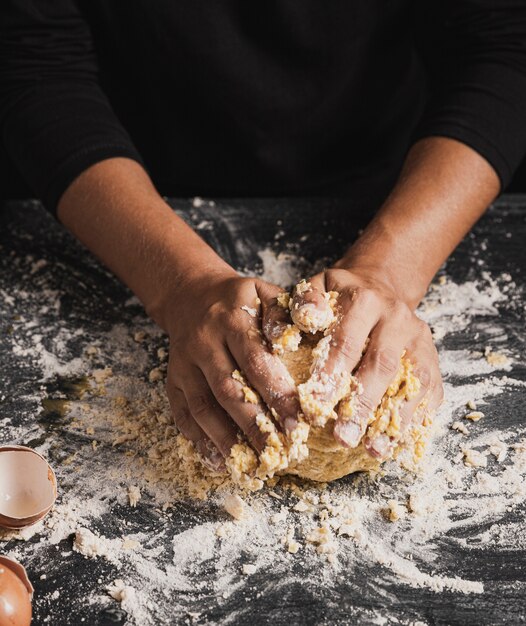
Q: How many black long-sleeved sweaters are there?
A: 1